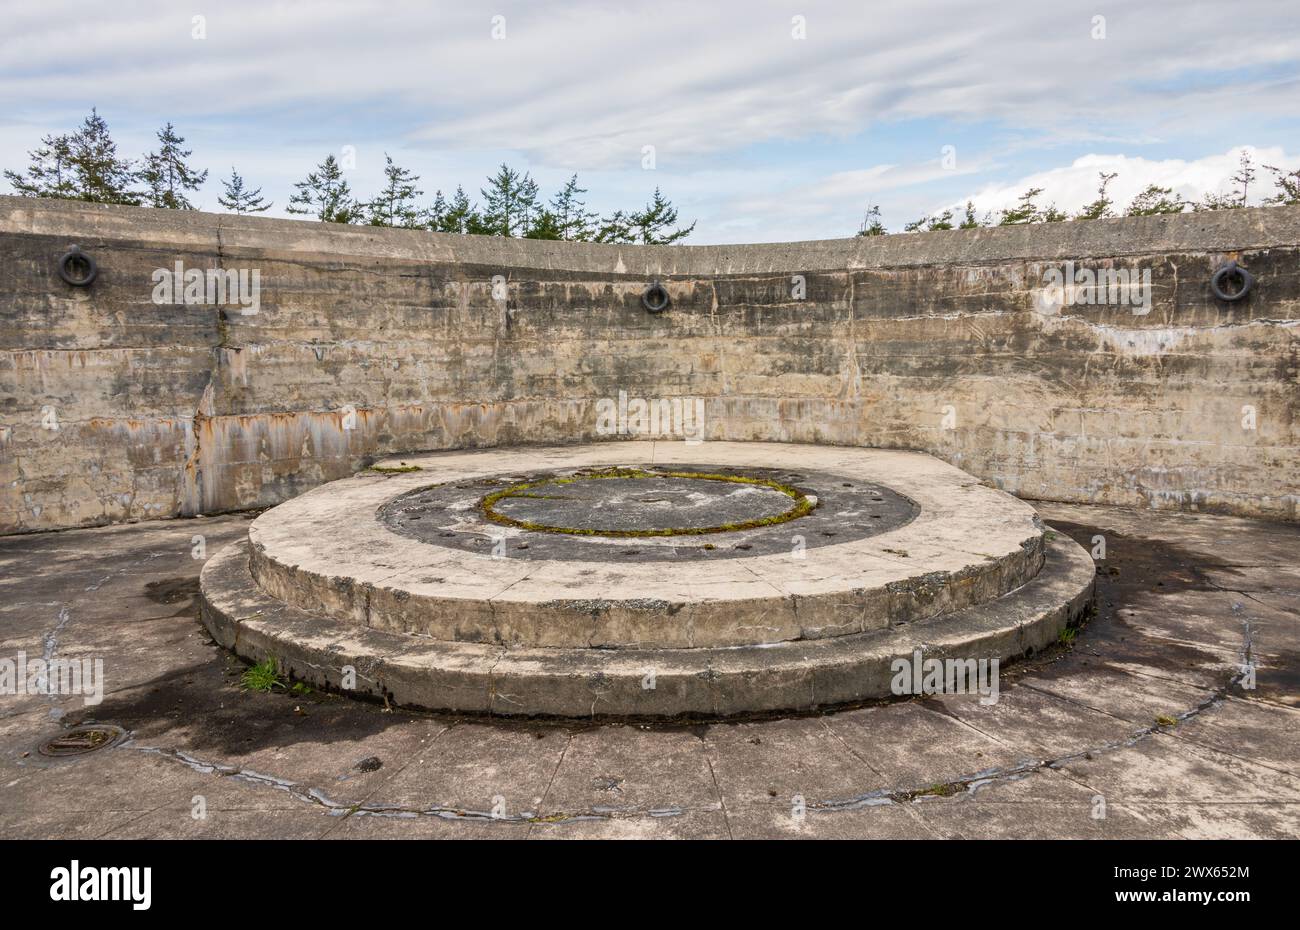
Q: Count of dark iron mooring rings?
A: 3